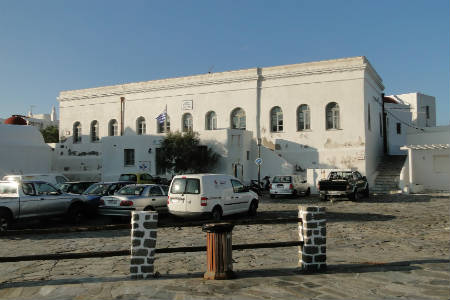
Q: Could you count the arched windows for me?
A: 11